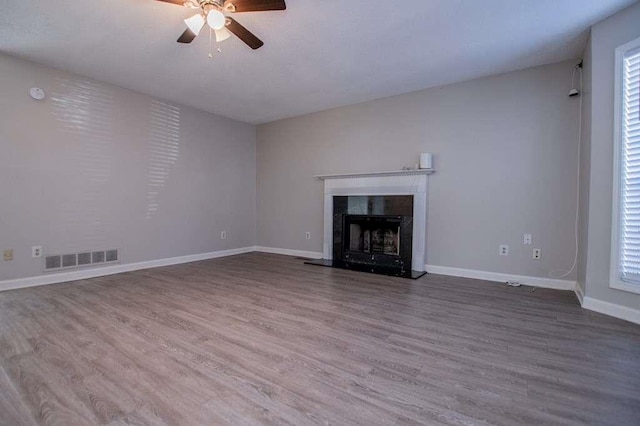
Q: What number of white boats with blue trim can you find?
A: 0